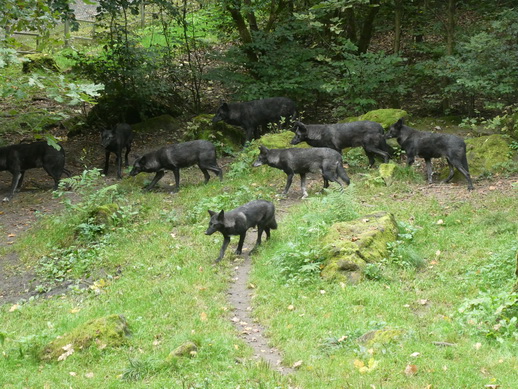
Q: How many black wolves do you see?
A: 8